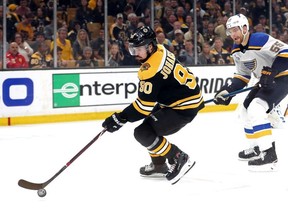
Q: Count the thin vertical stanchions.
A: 7